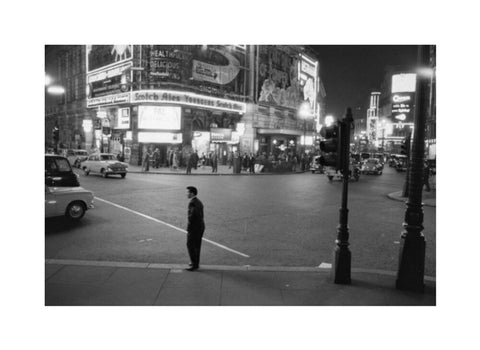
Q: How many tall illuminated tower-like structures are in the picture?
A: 1